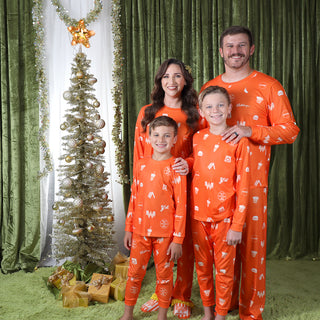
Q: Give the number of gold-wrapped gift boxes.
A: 5